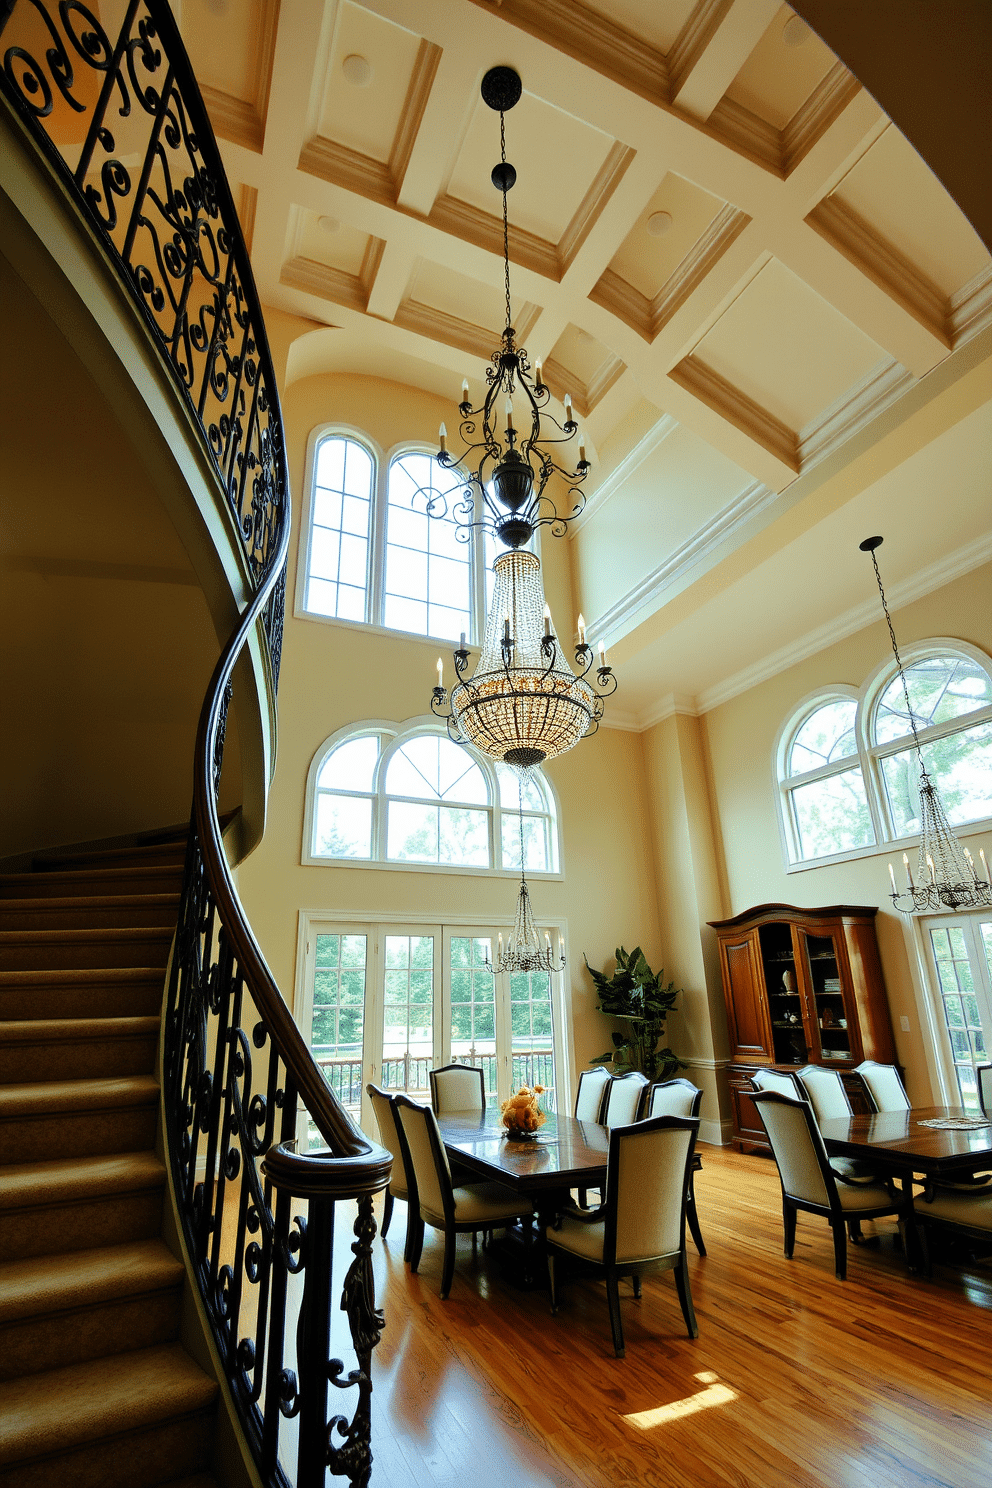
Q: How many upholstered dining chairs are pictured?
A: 13